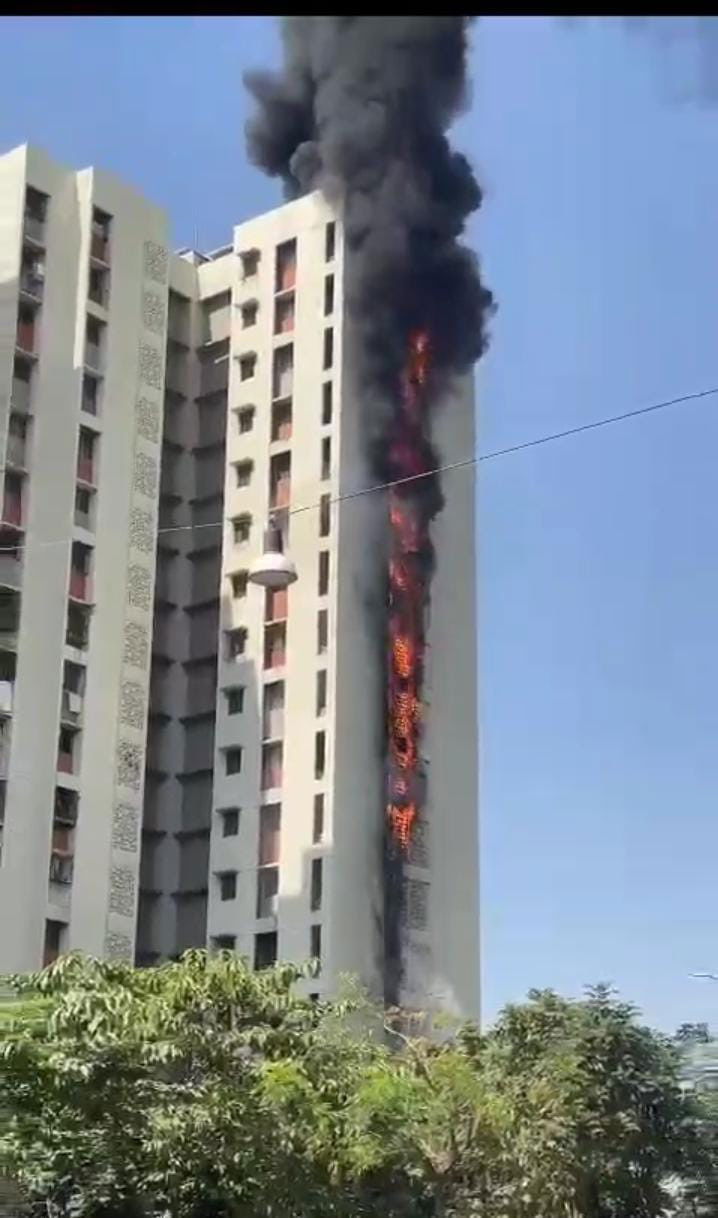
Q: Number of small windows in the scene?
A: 13